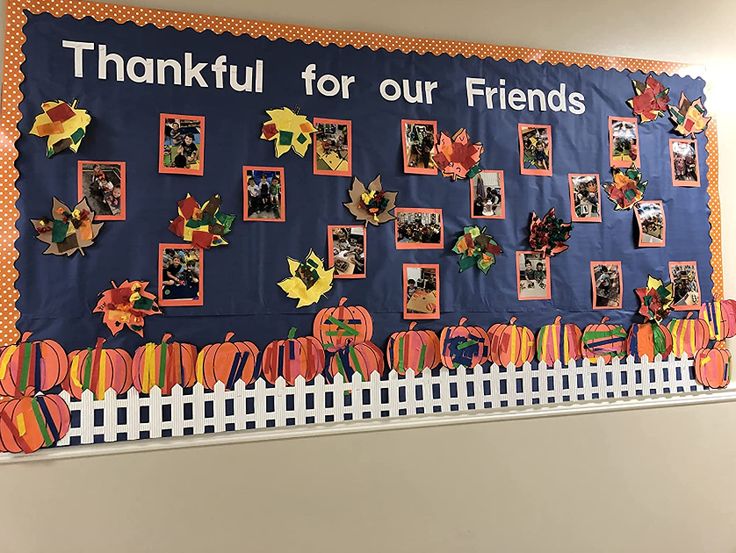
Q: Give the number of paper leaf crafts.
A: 14